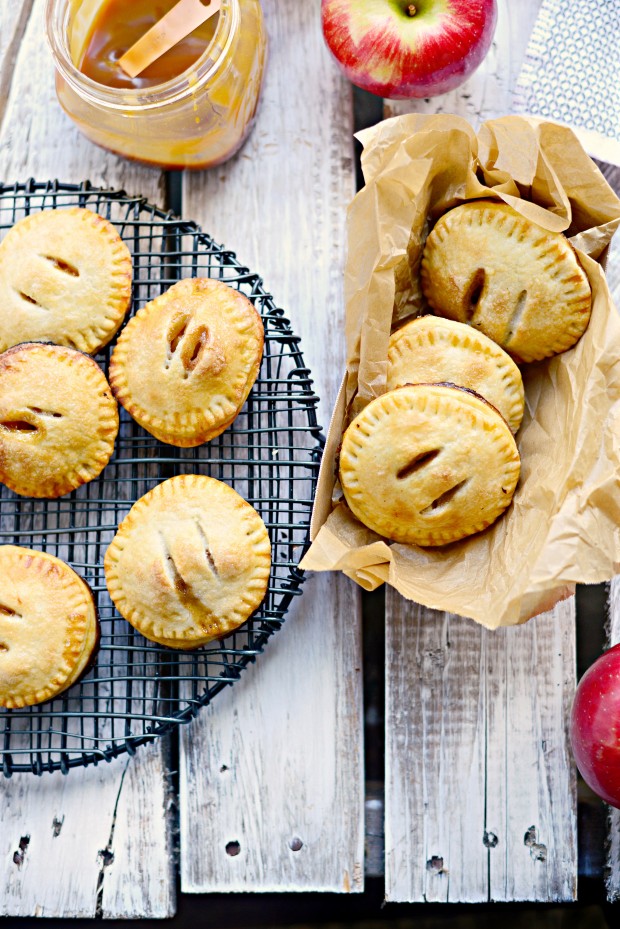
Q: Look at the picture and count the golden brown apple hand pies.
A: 8